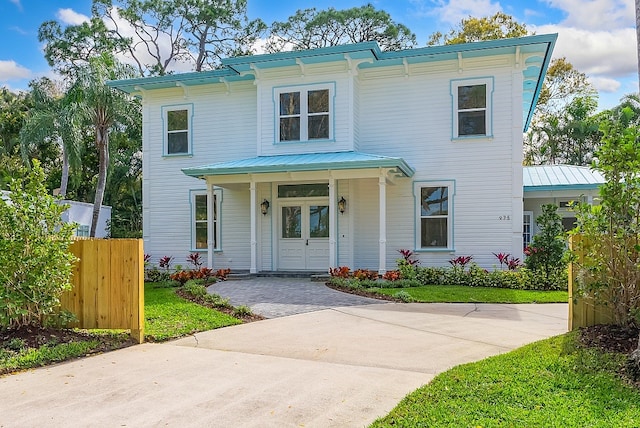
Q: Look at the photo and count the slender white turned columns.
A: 4